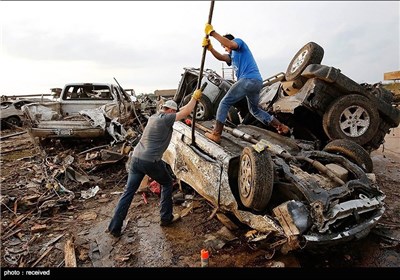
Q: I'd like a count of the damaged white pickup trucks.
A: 1